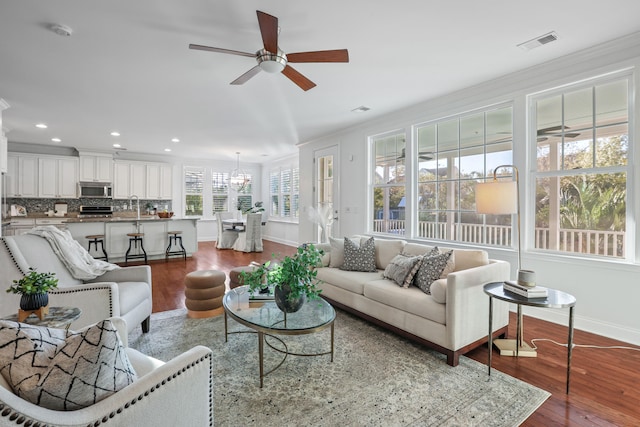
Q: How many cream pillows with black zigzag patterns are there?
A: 1